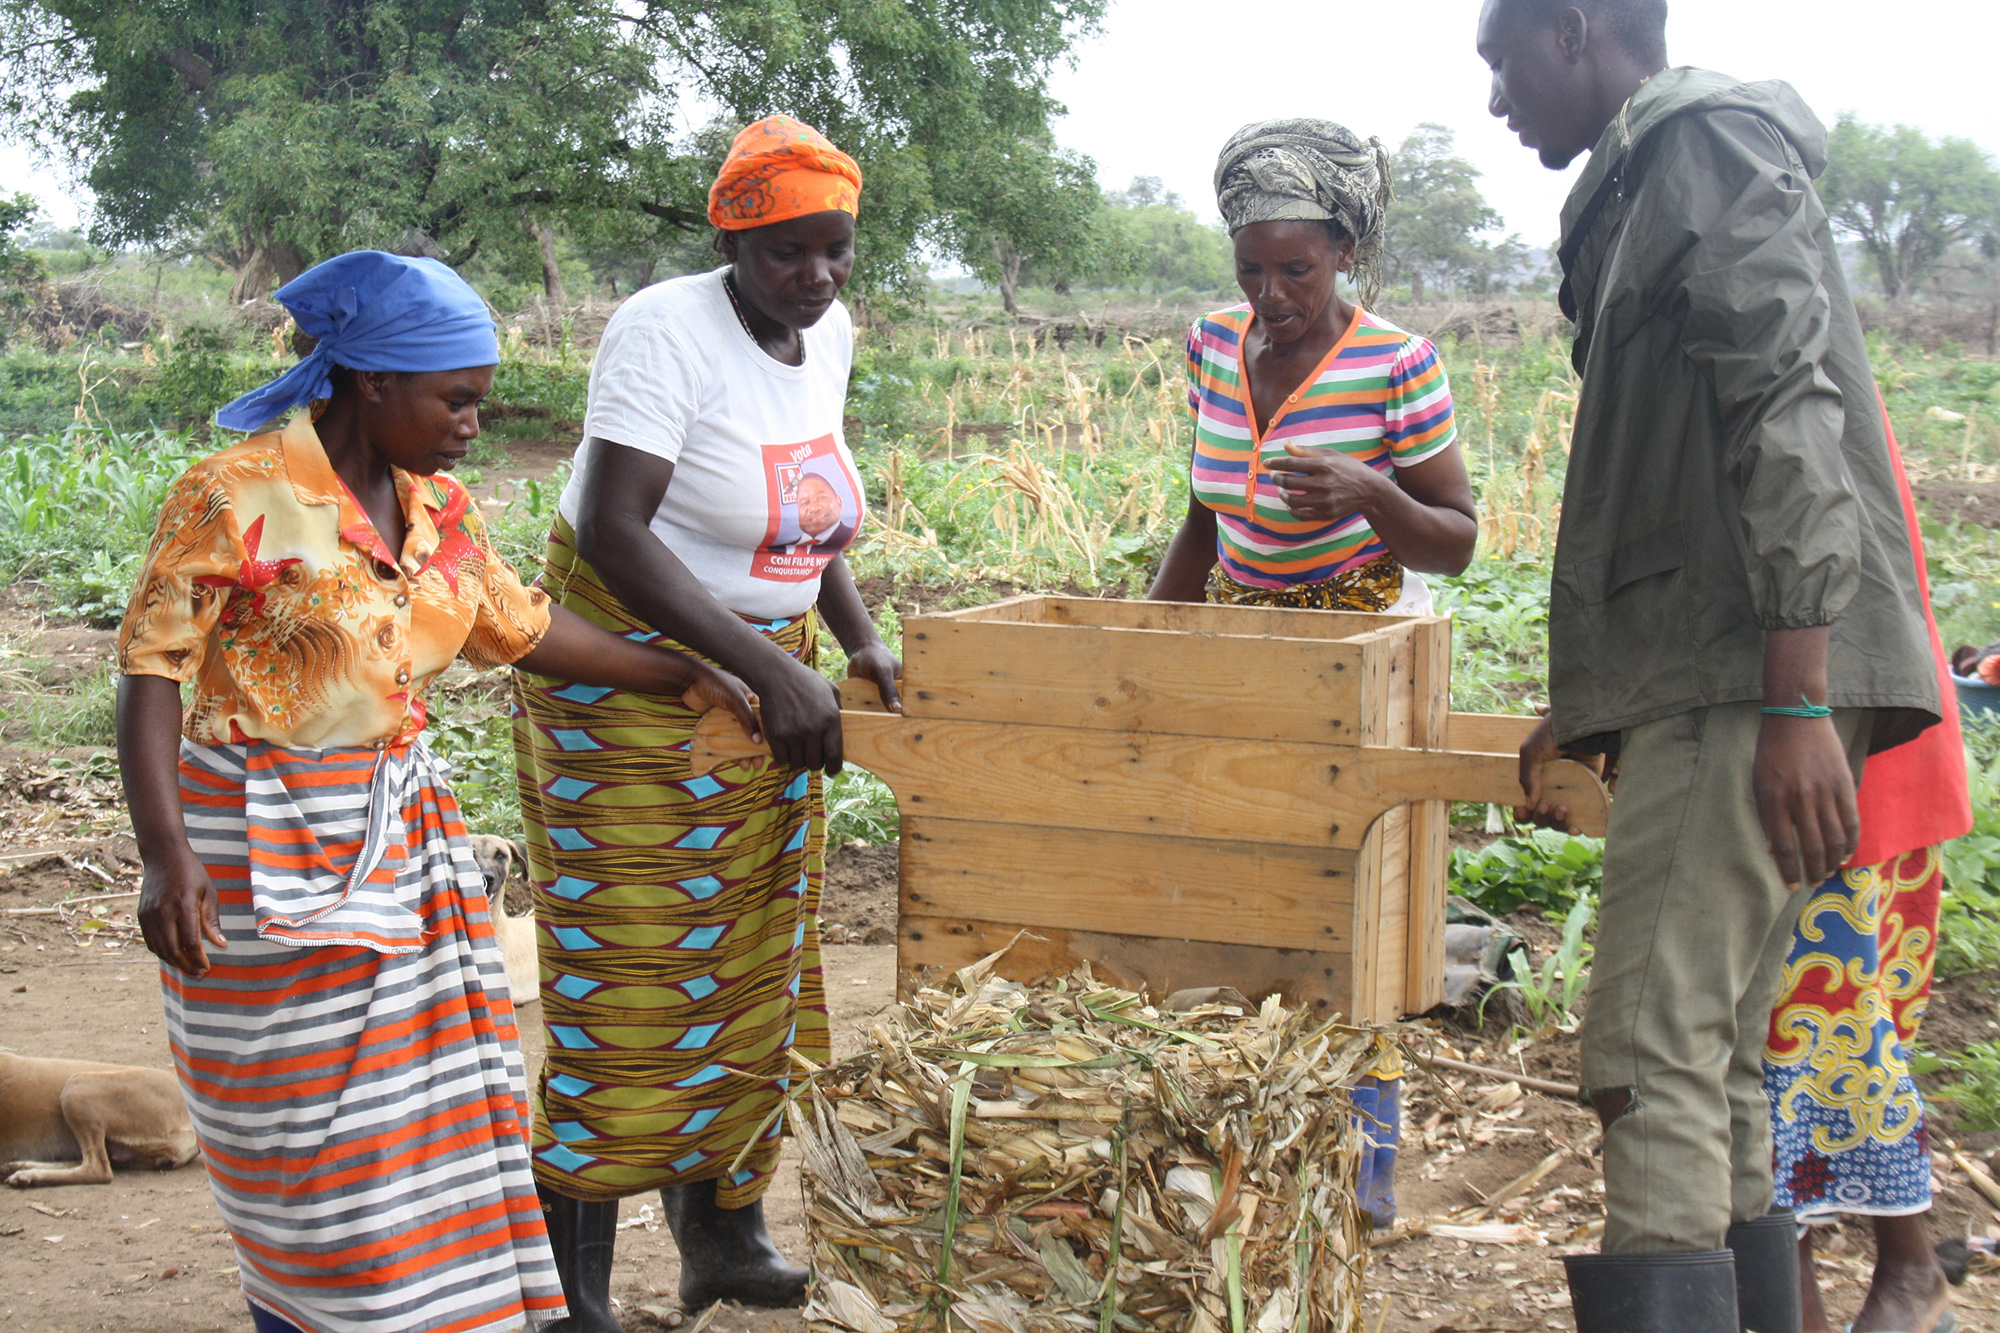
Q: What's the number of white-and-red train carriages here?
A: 0